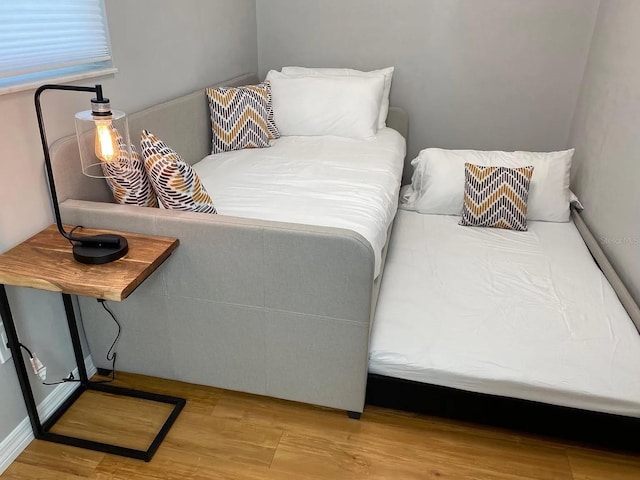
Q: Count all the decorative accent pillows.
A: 5